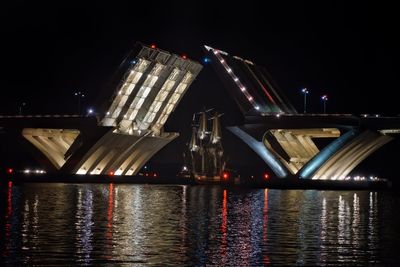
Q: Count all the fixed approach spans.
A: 2